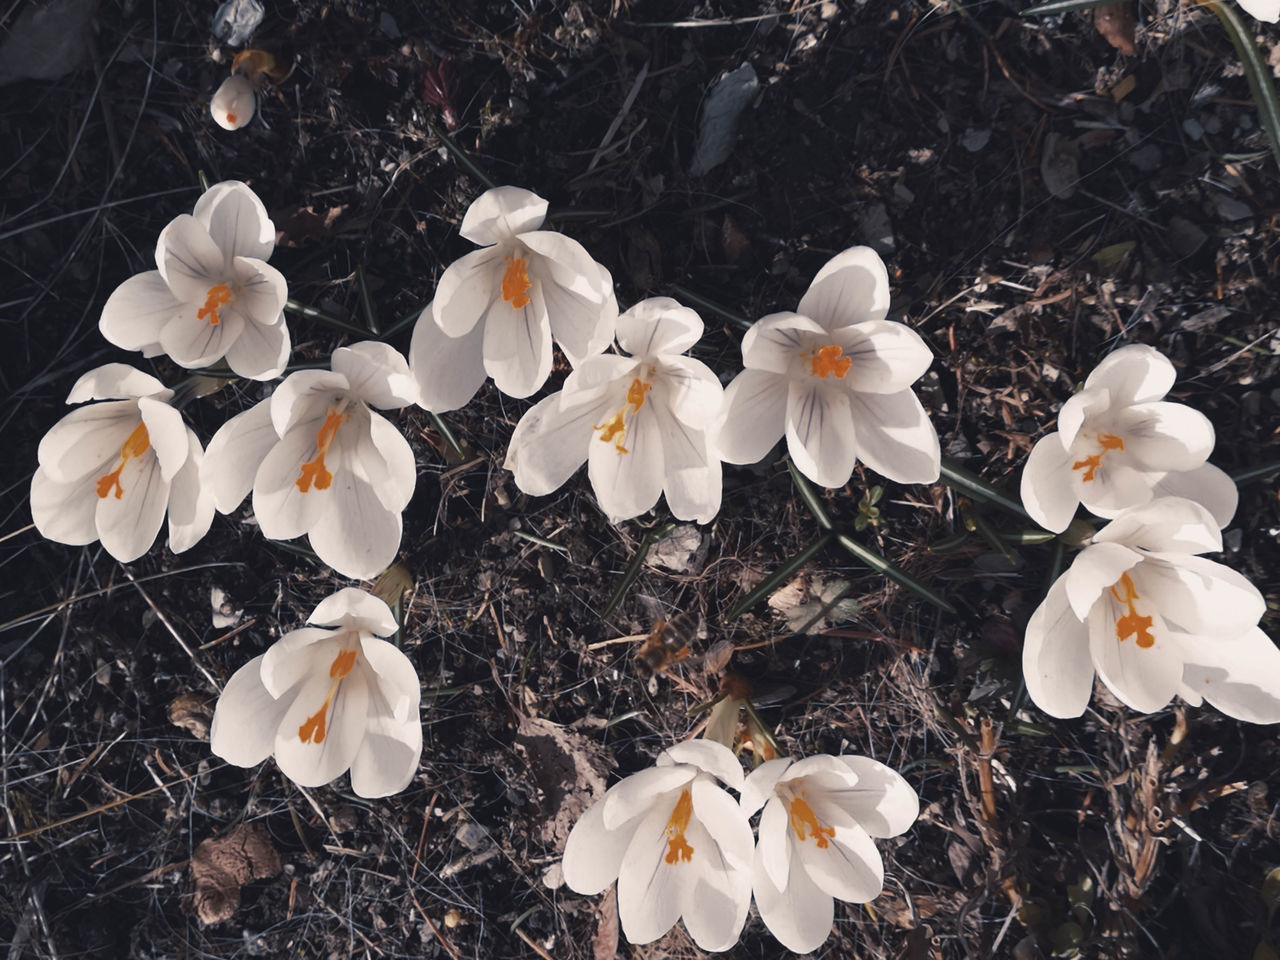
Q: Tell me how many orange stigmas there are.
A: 11